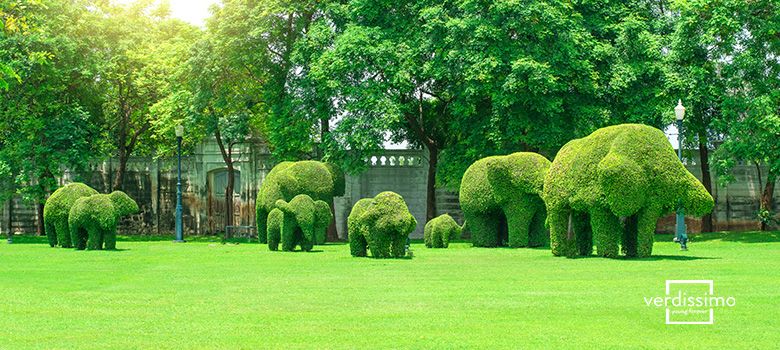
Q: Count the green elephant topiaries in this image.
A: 8